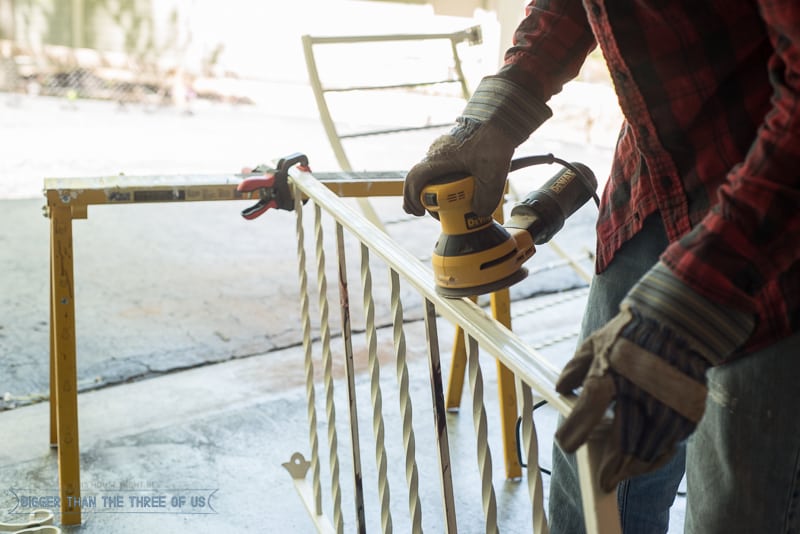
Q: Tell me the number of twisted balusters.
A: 6